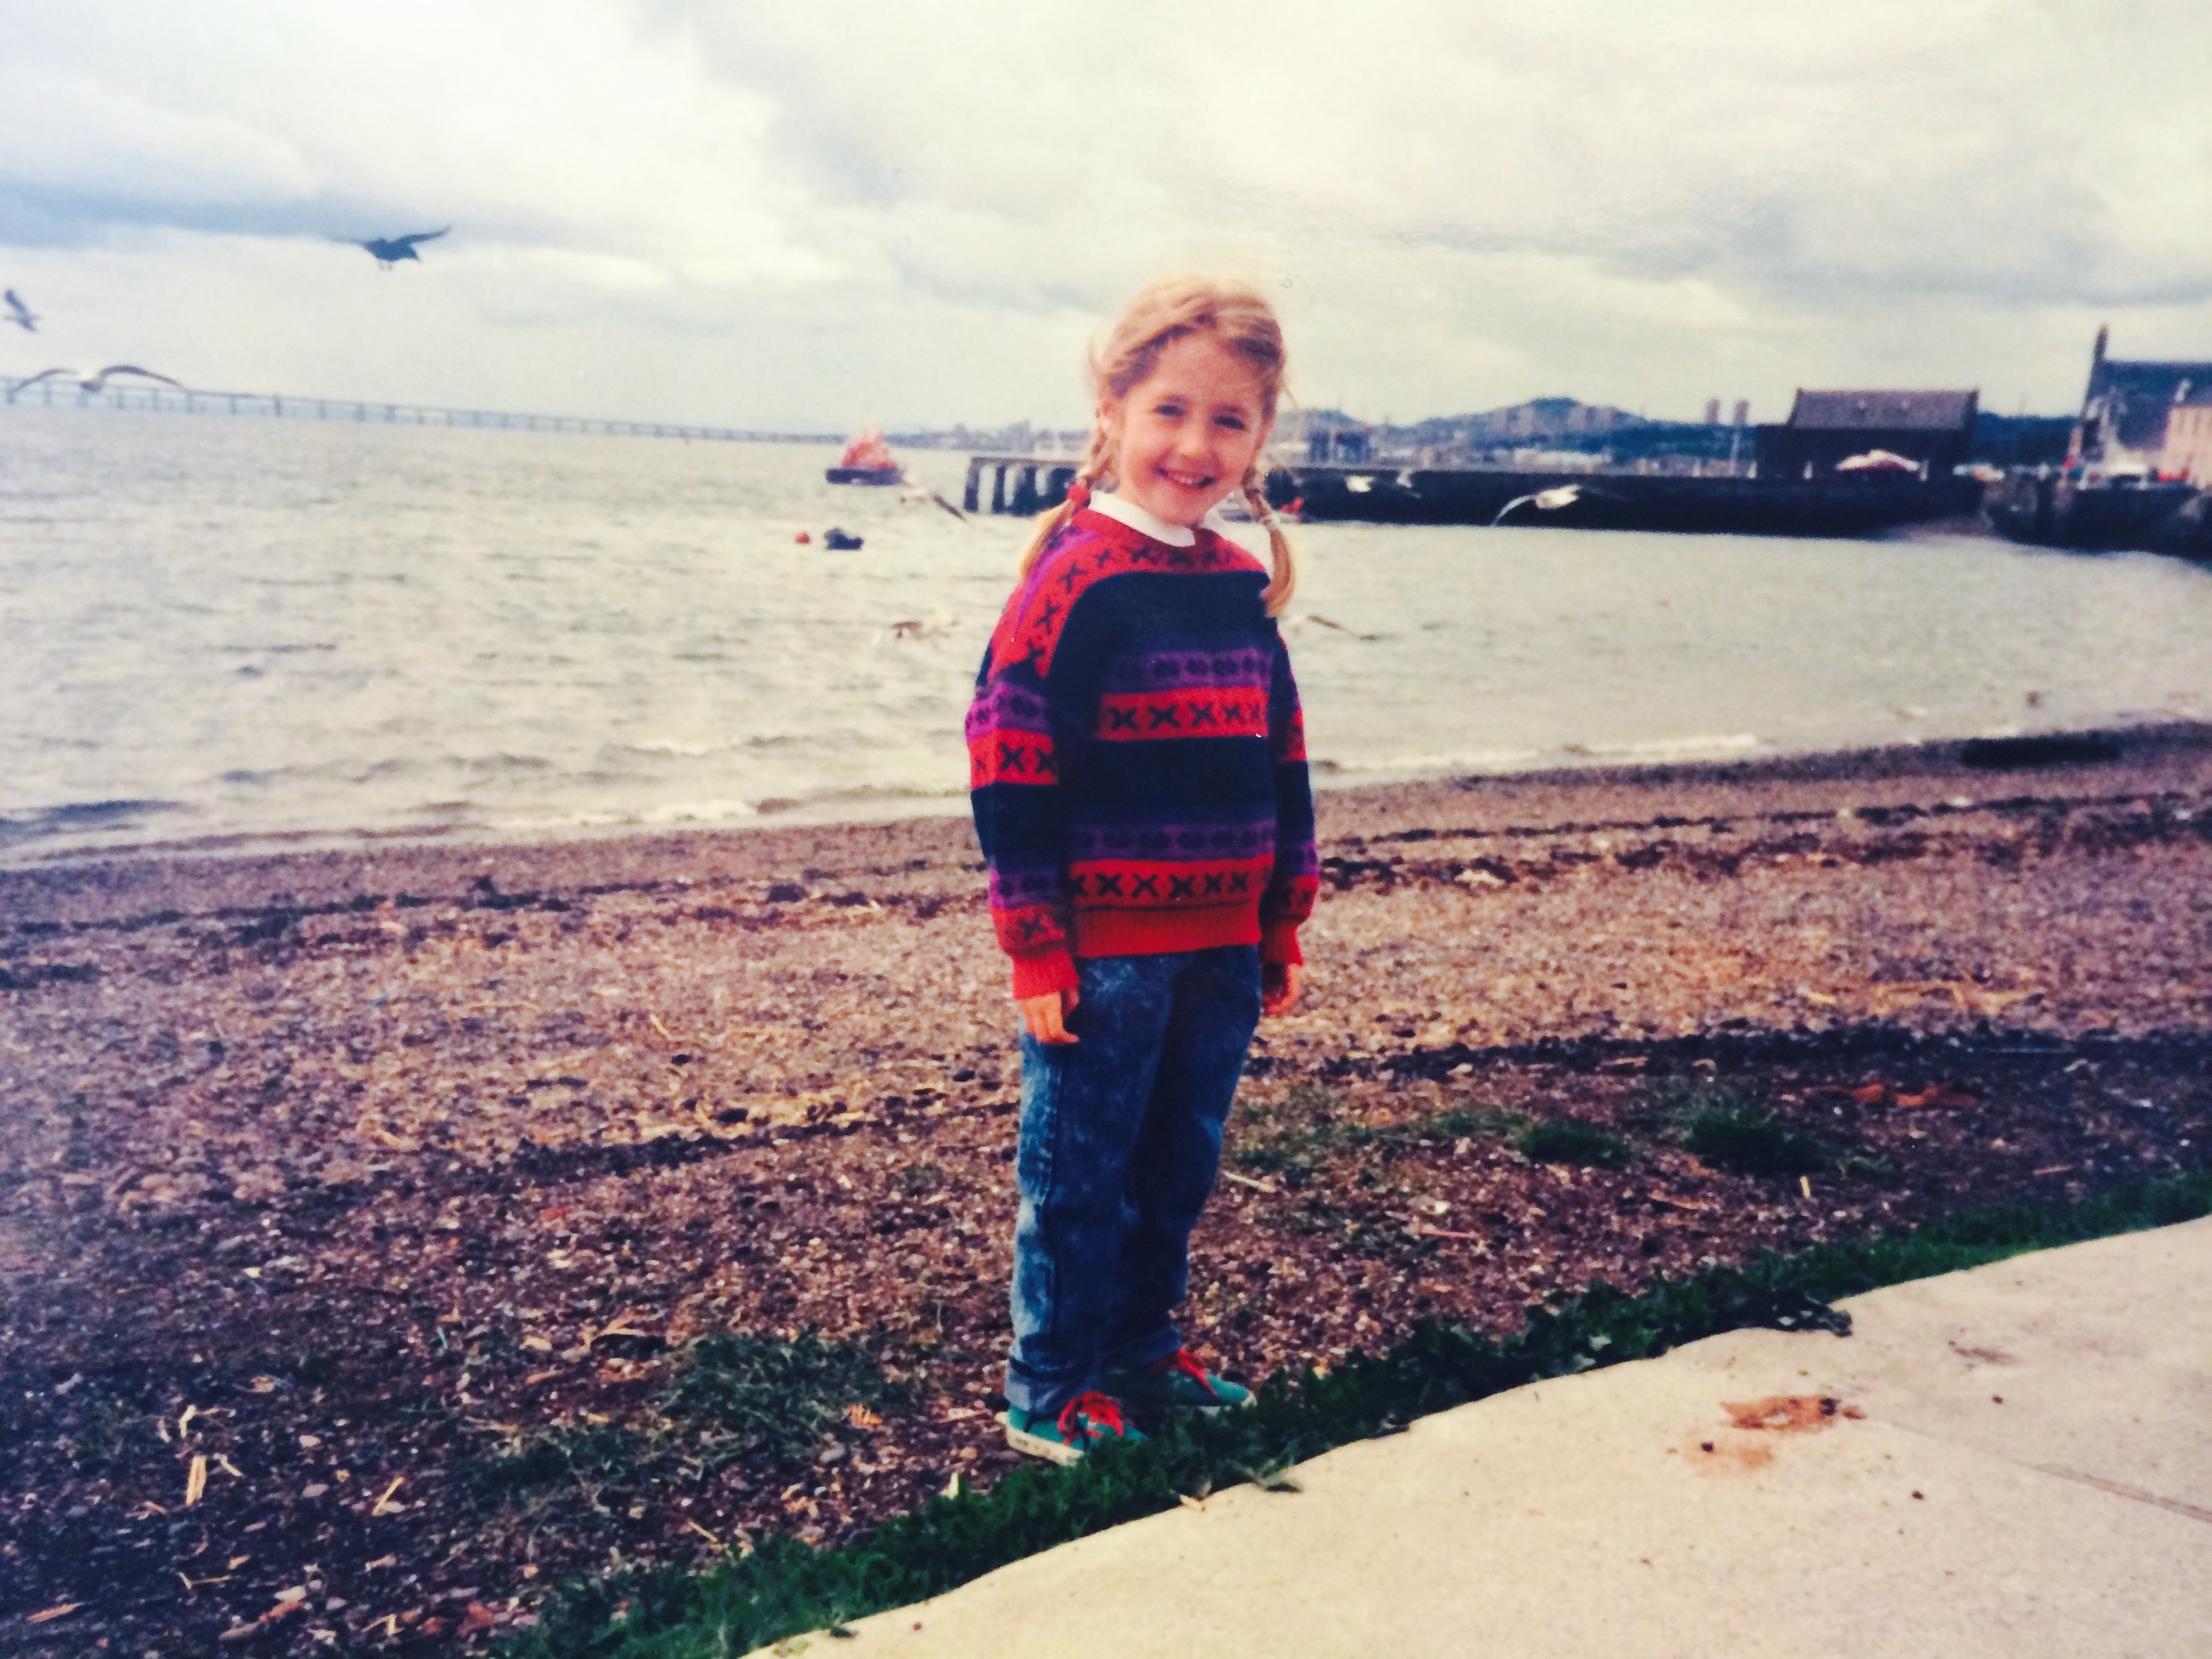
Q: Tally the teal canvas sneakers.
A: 2